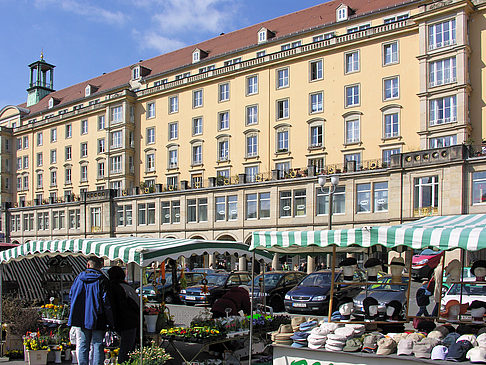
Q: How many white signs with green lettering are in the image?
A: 1